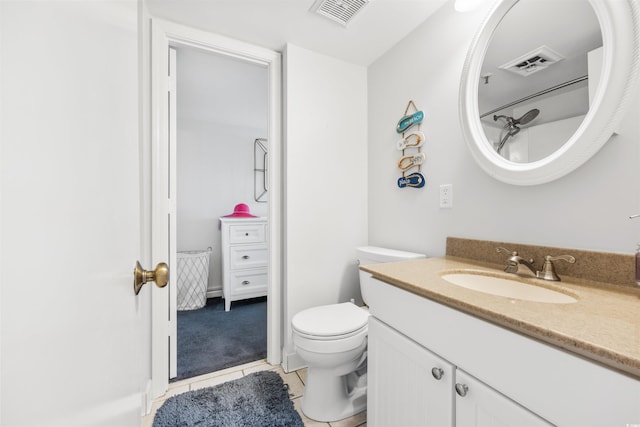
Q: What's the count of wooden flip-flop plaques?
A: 4